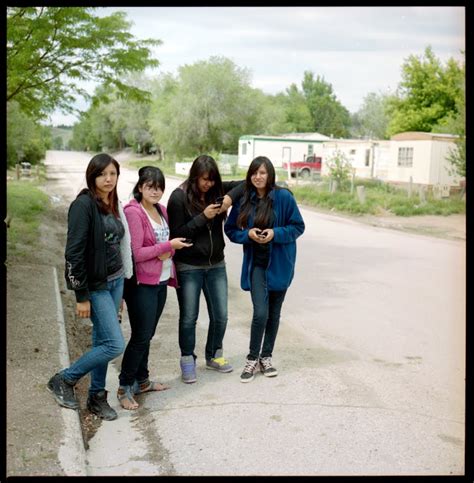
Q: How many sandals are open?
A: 2